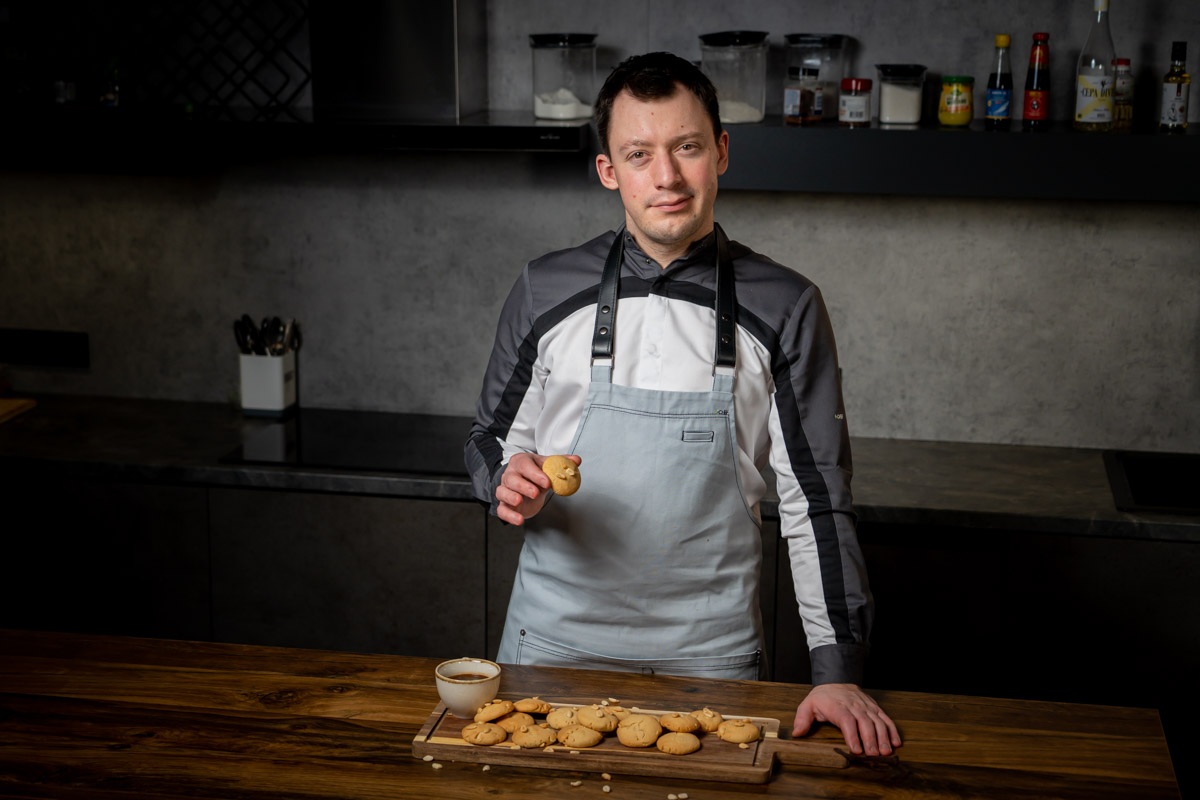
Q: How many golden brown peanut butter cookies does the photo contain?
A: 15